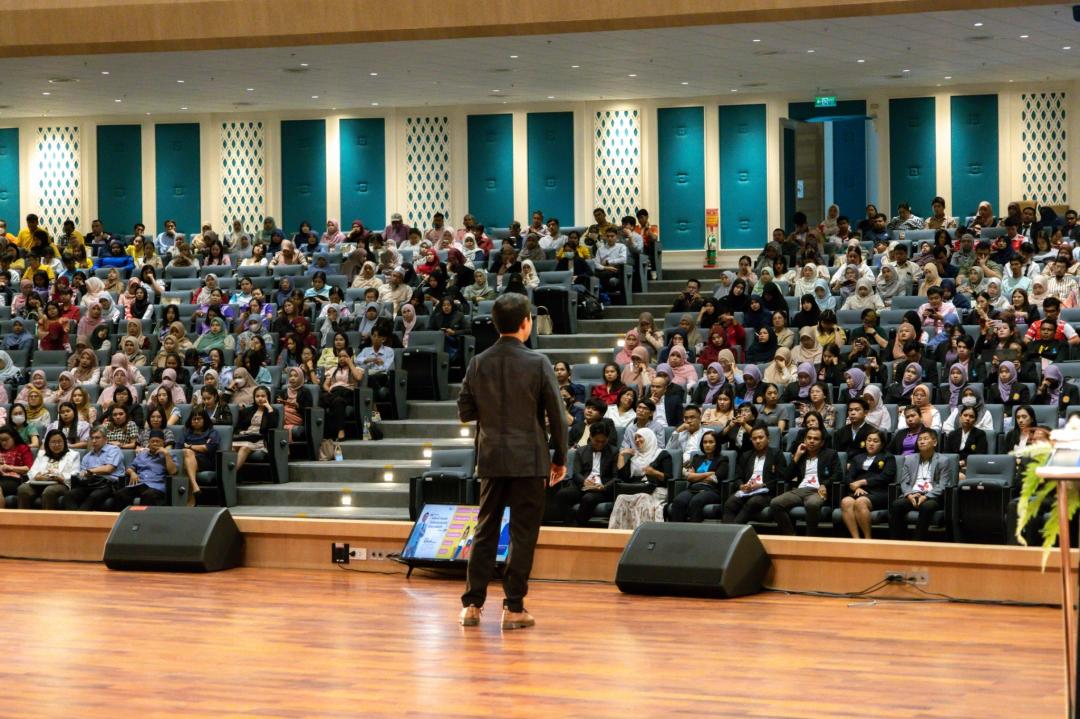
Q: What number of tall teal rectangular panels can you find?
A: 11